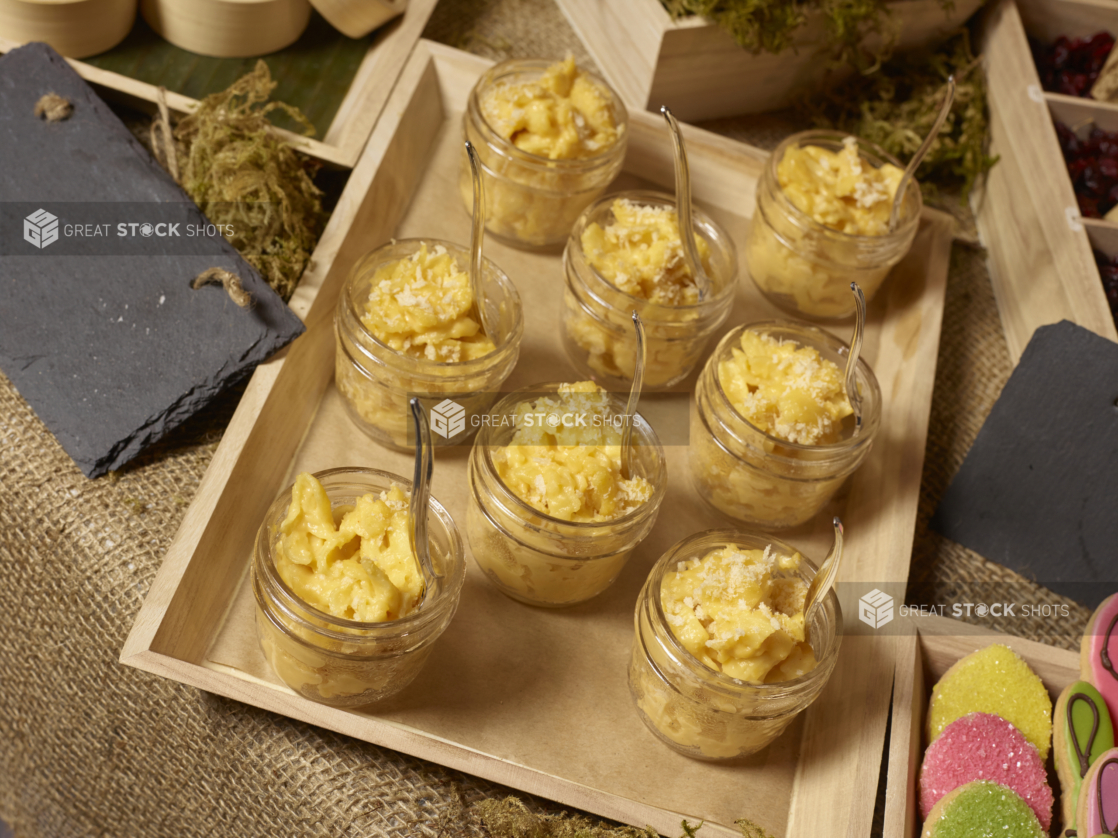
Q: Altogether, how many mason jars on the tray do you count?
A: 8